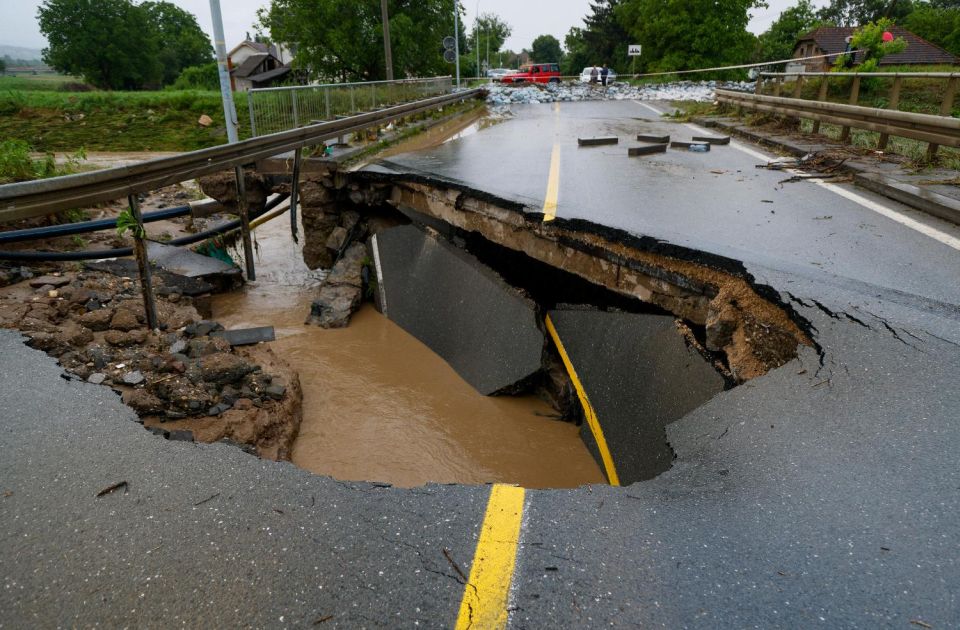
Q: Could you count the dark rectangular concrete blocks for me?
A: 5